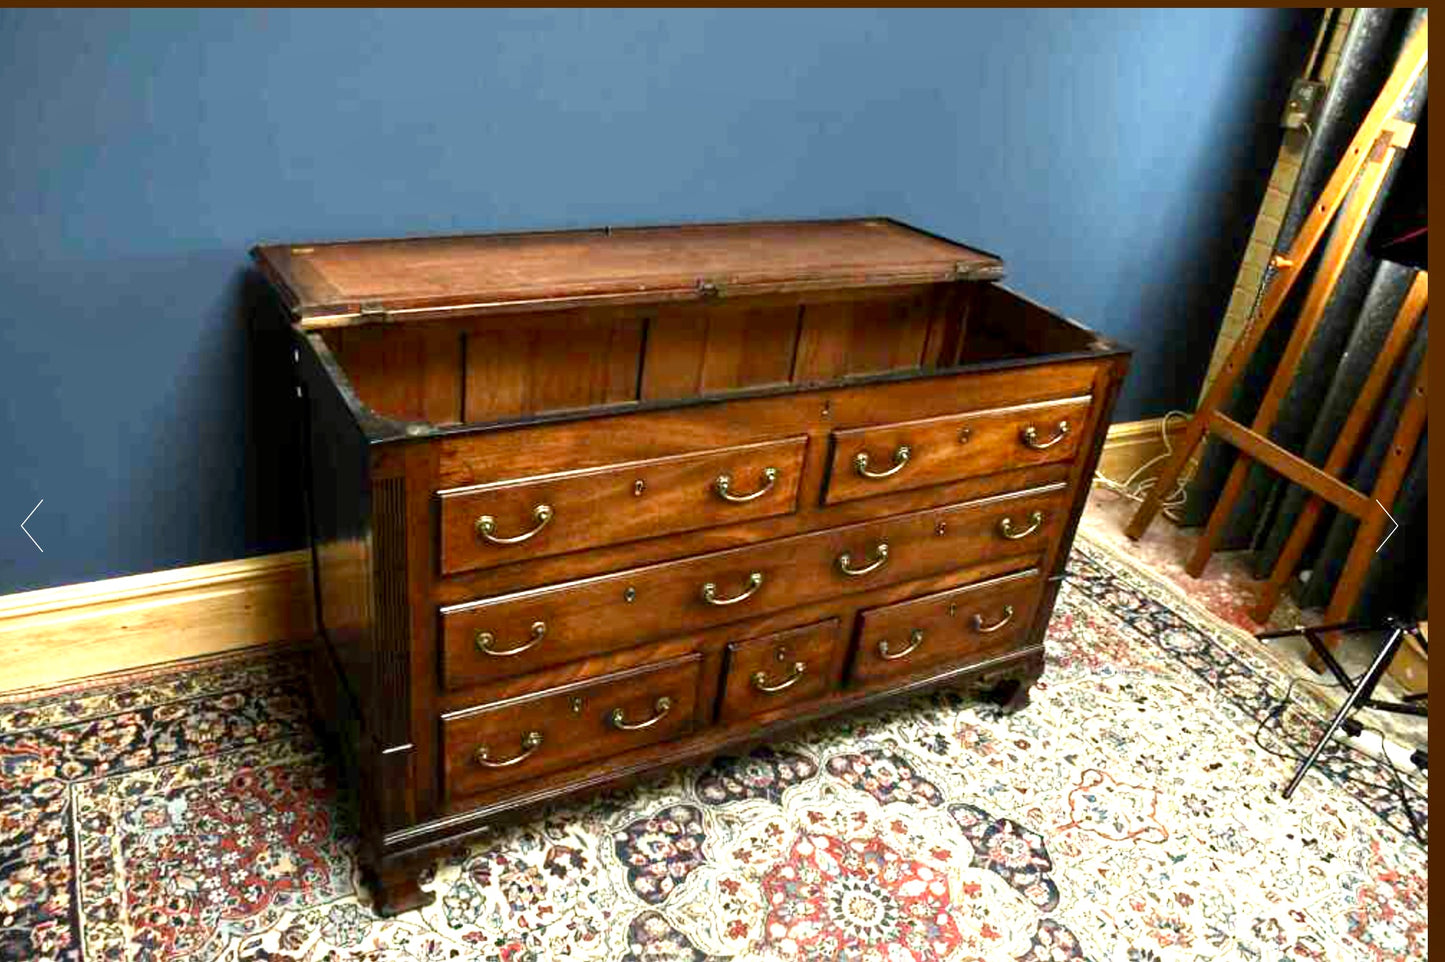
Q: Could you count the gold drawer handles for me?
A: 13